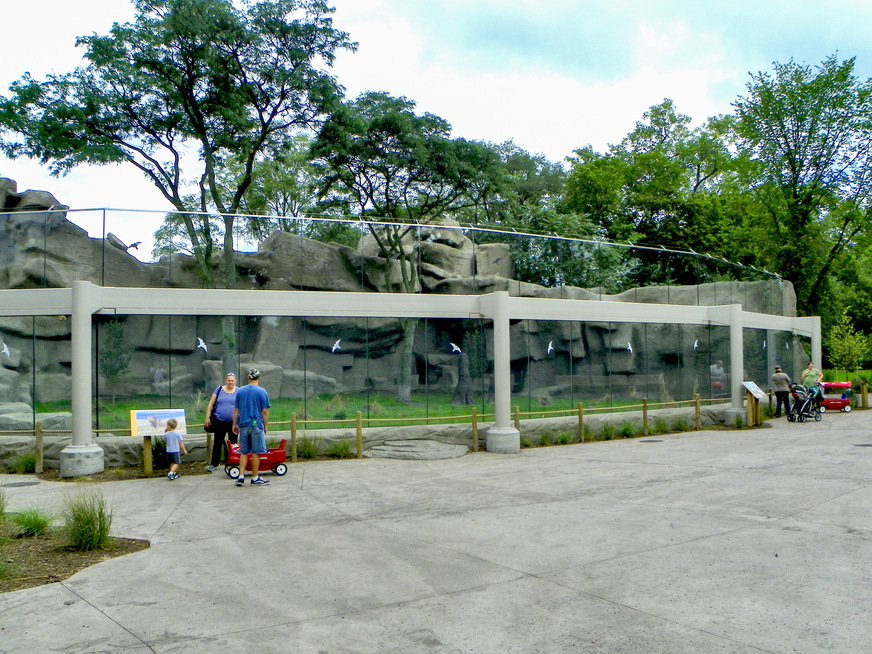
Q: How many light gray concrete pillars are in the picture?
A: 4